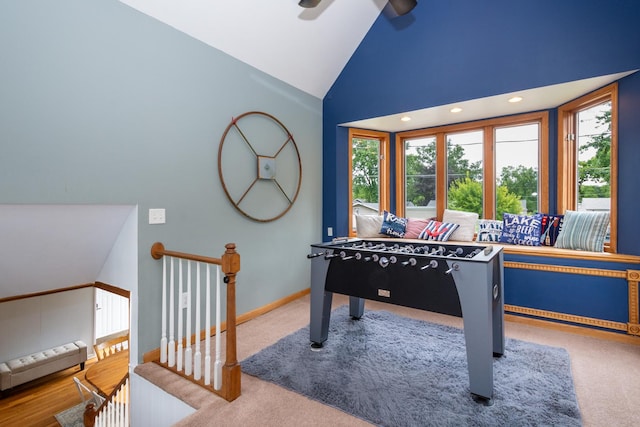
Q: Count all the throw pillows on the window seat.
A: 9